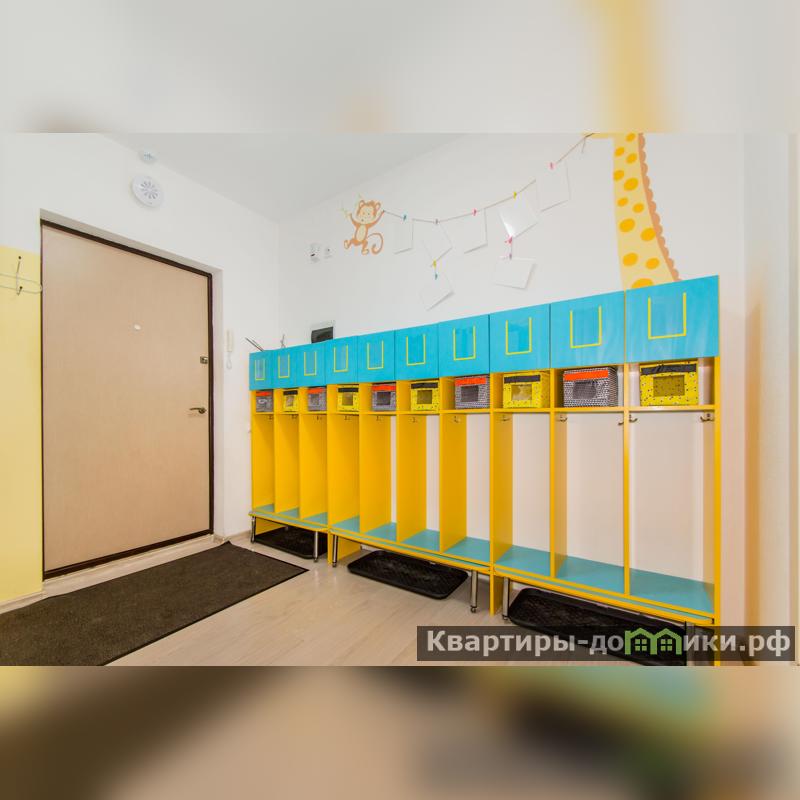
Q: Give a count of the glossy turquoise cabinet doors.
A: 10